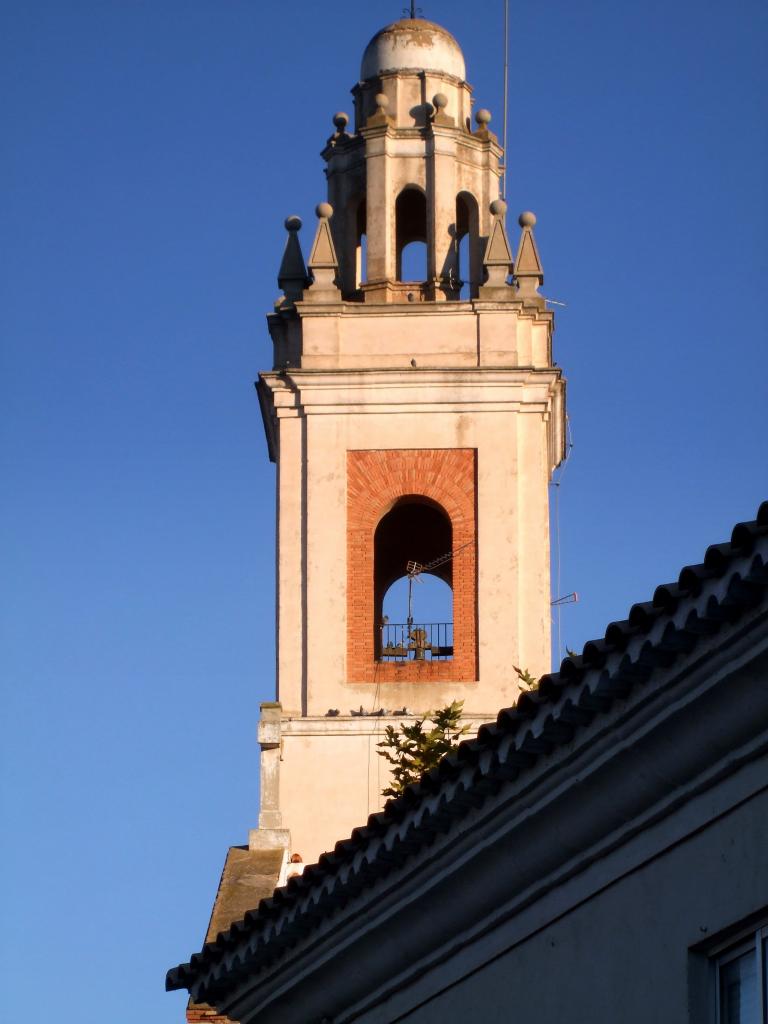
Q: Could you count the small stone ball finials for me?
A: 8